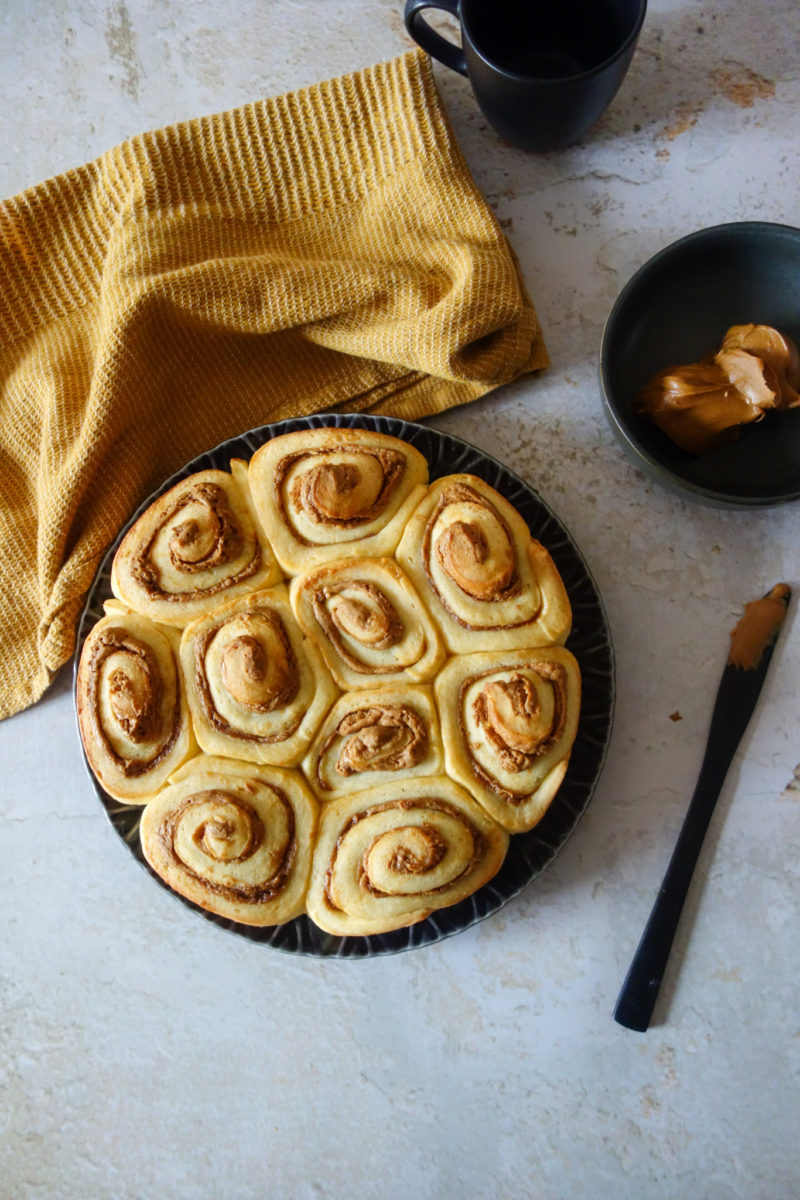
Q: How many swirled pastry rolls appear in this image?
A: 10